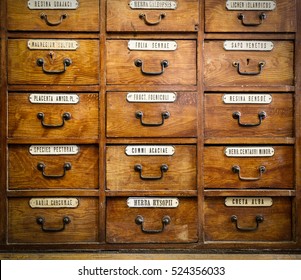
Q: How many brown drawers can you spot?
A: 15